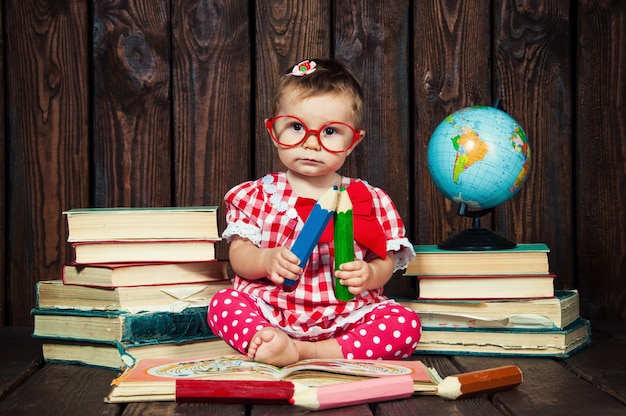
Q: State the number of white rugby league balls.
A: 0